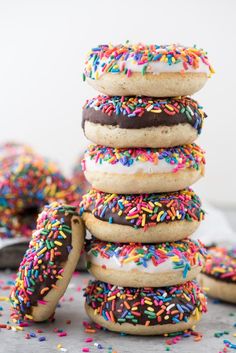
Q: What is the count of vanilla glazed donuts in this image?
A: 3